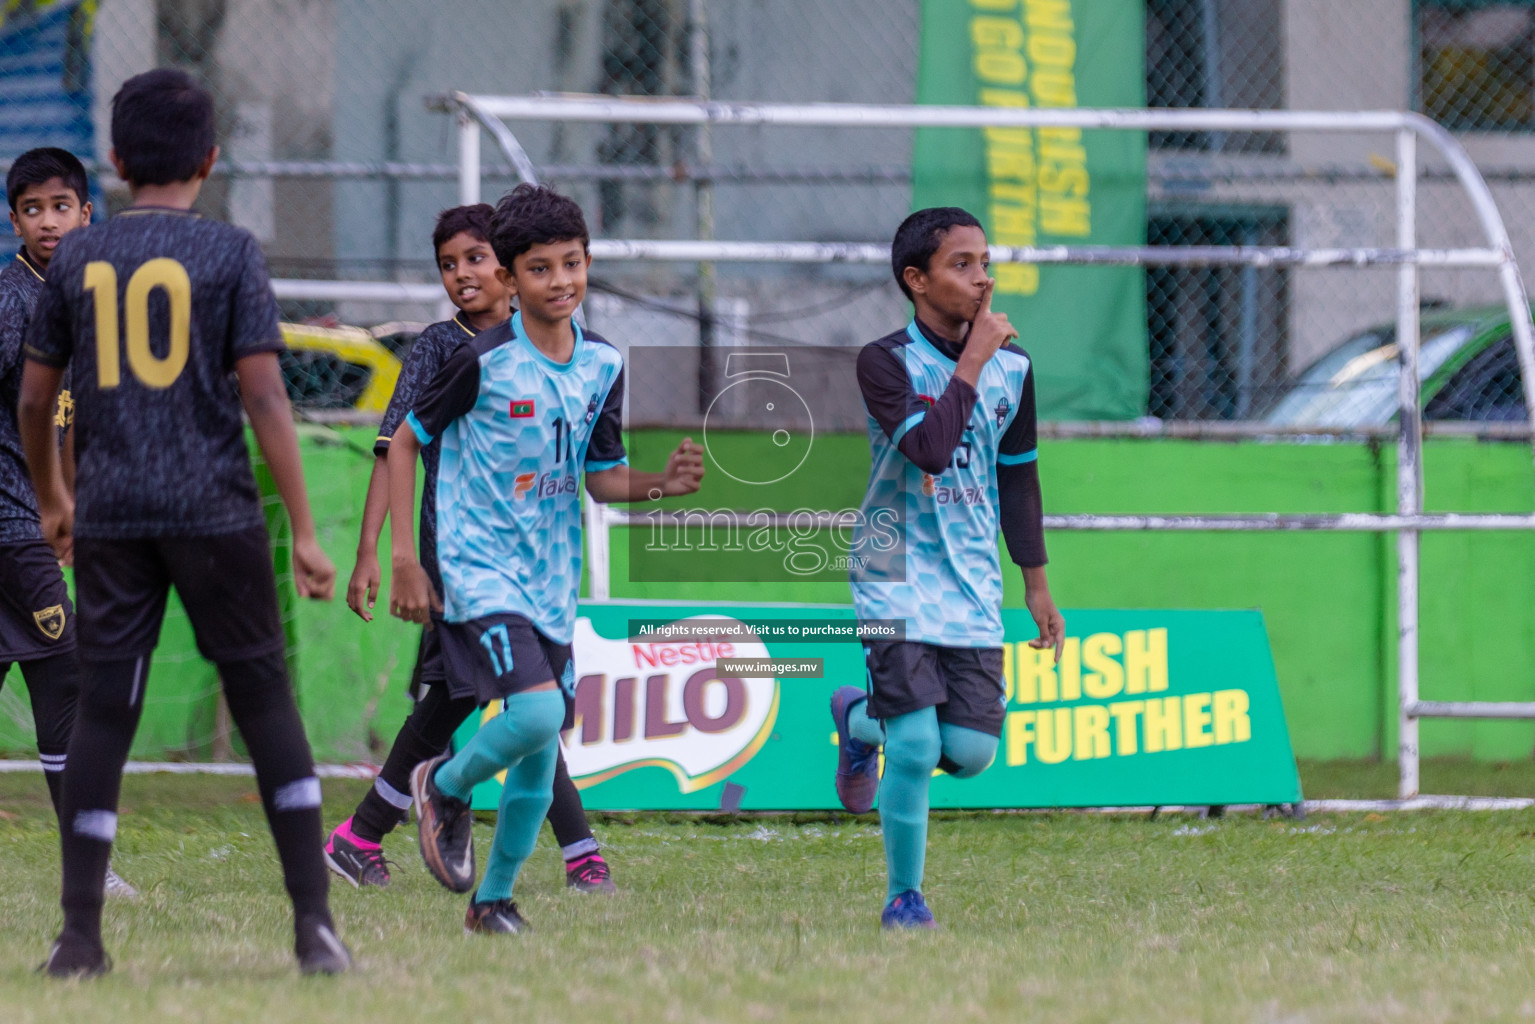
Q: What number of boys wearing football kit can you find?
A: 5